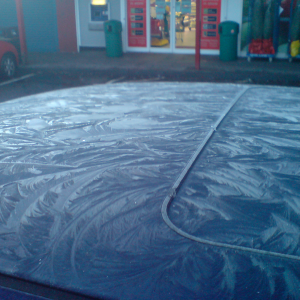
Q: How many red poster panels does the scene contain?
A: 2